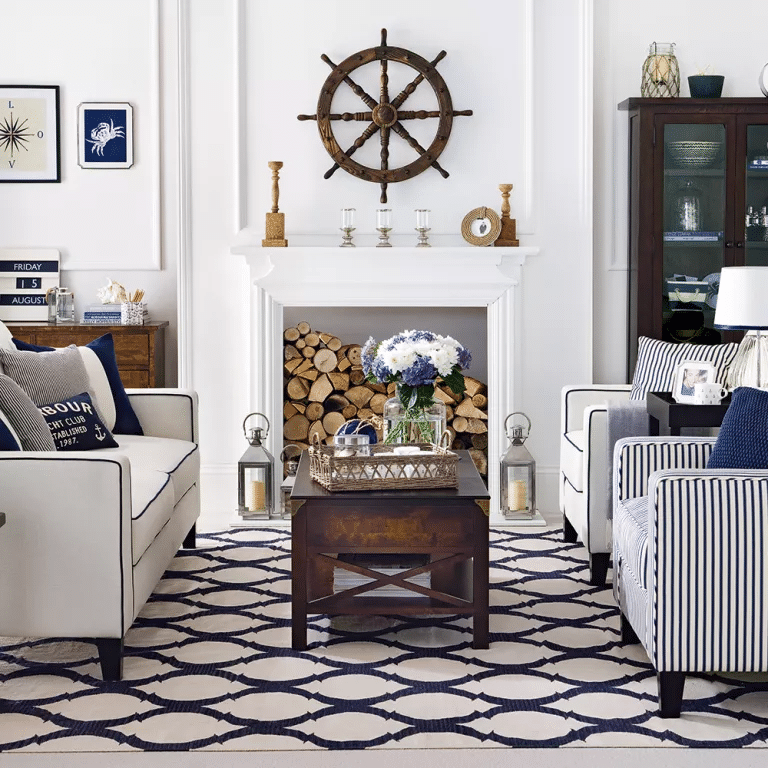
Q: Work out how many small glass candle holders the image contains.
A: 3